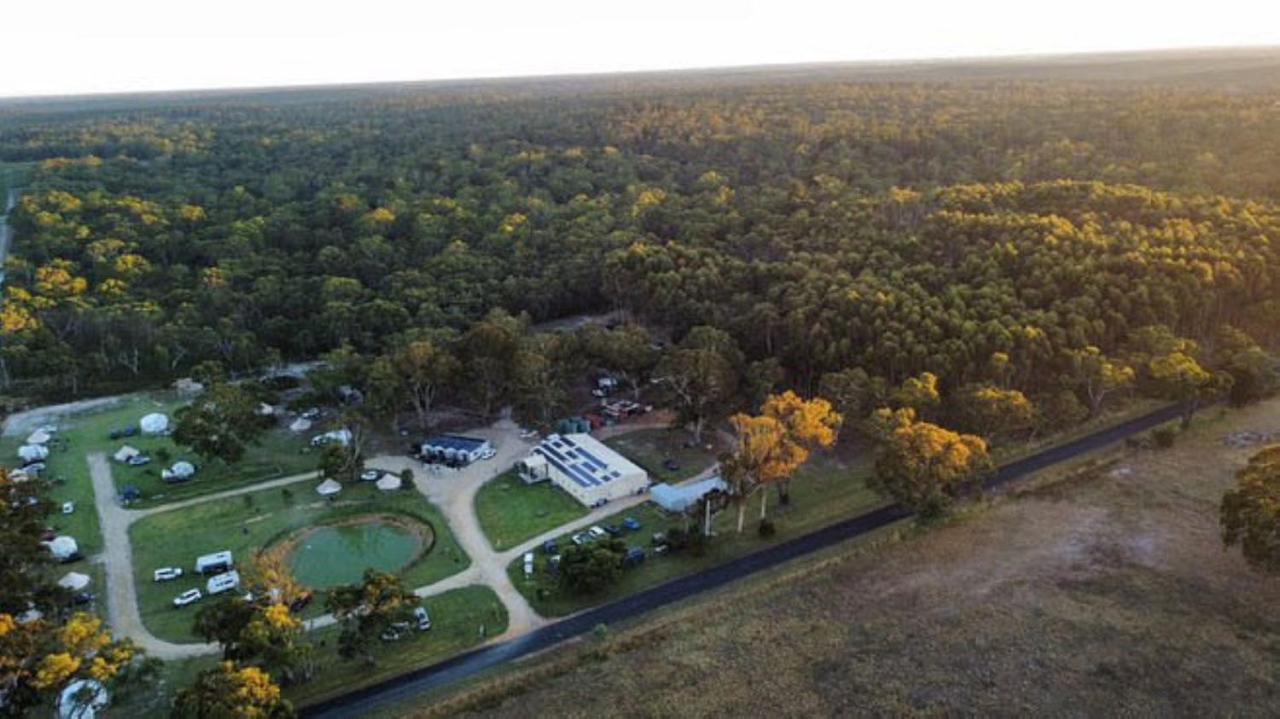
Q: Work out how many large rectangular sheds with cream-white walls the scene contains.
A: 1